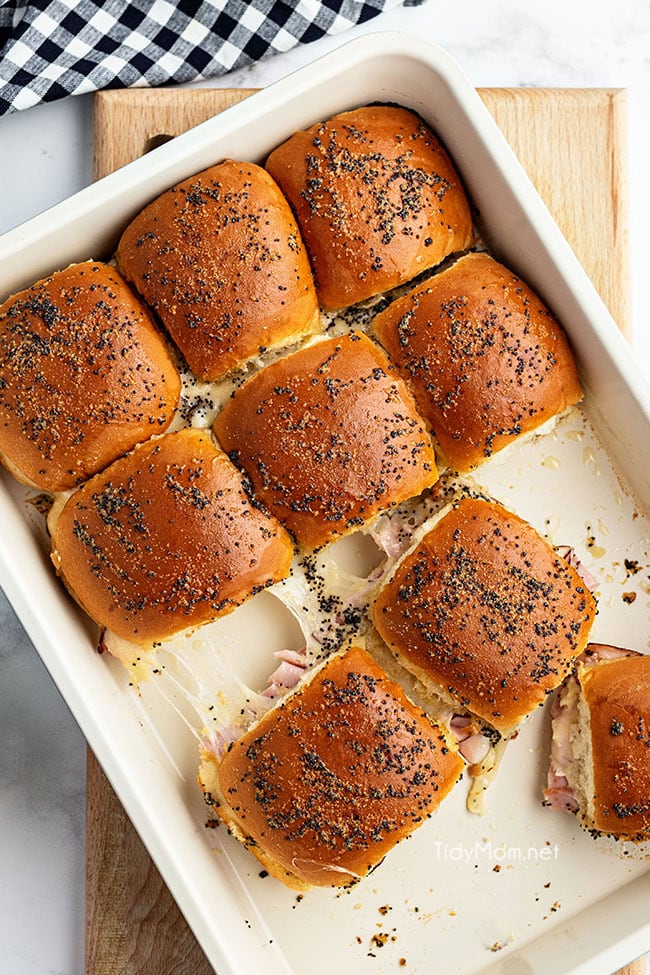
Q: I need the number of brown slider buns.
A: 9